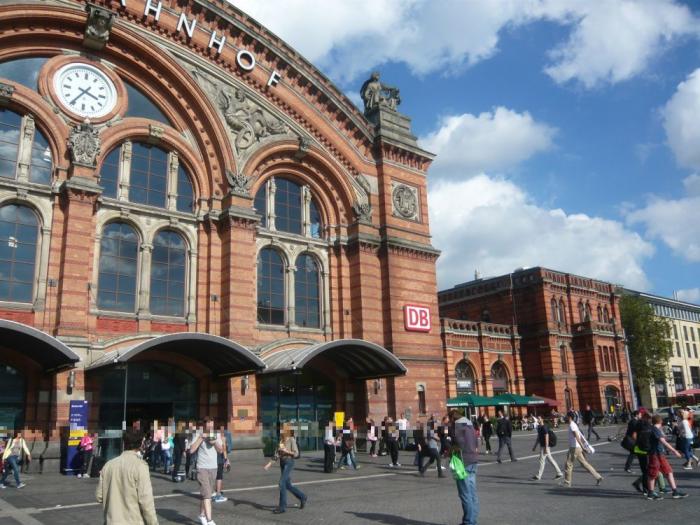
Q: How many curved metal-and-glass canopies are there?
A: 3